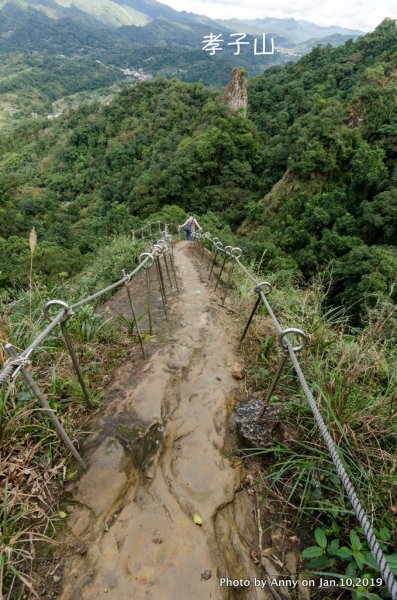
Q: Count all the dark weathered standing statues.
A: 0